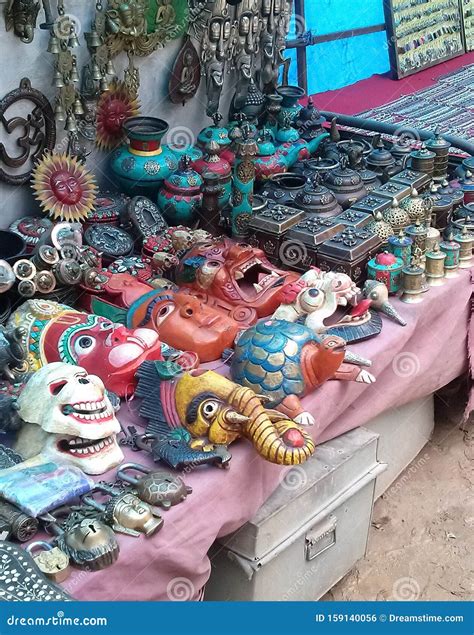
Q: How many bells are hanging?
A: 11